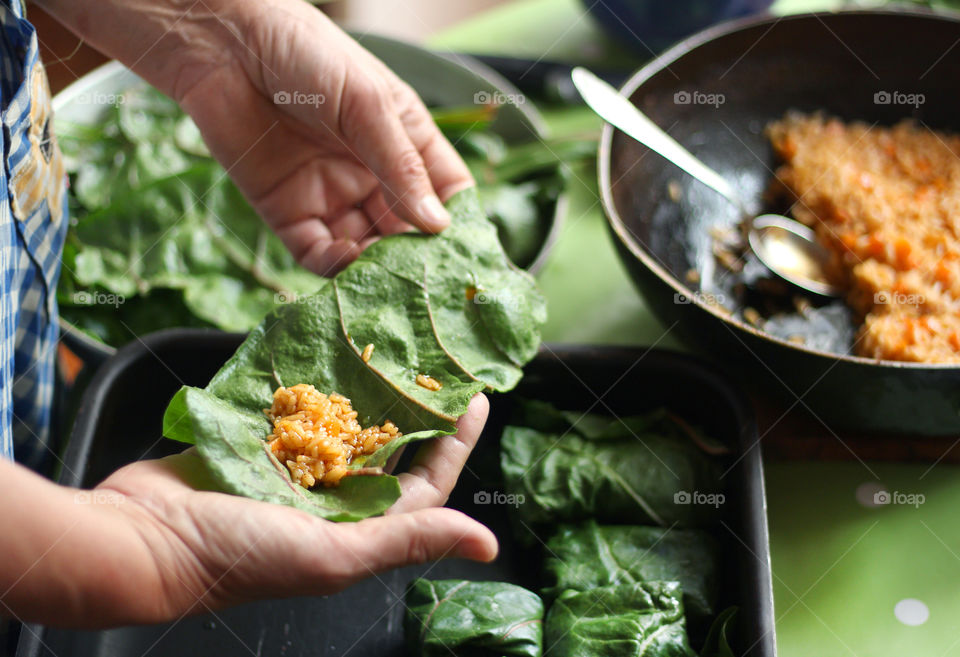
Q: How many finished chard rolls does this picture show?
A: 4